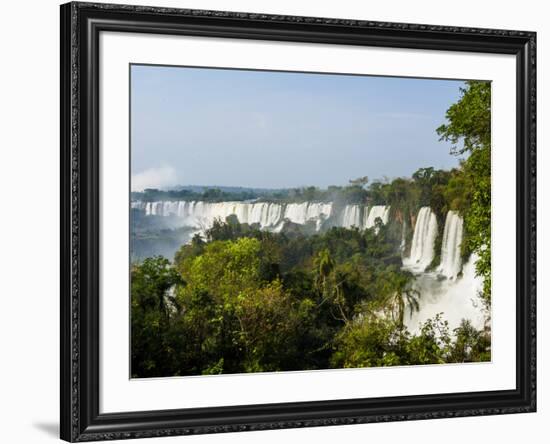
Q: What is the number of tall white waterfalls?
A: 2